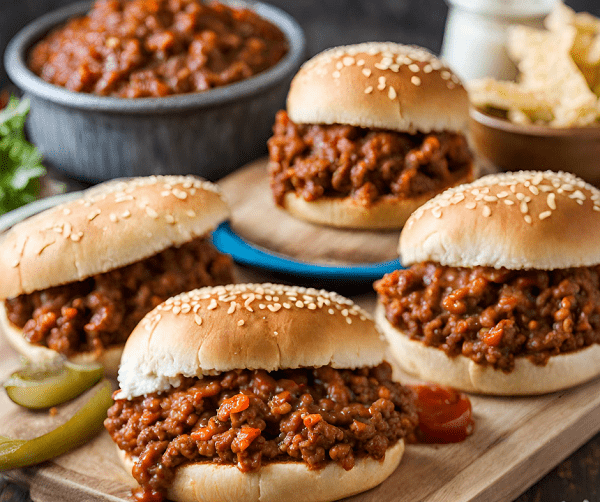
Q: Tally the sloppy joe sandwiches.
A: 4